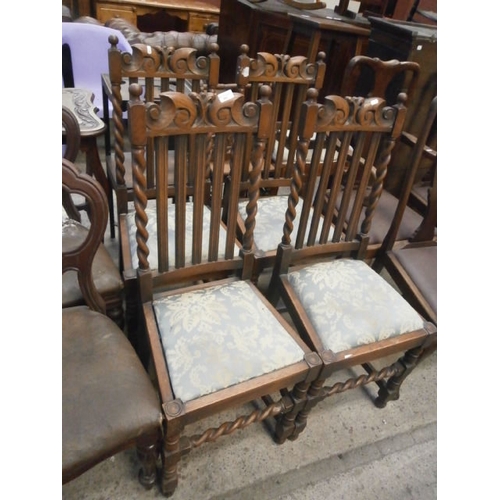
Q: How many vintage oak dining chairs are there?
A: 4